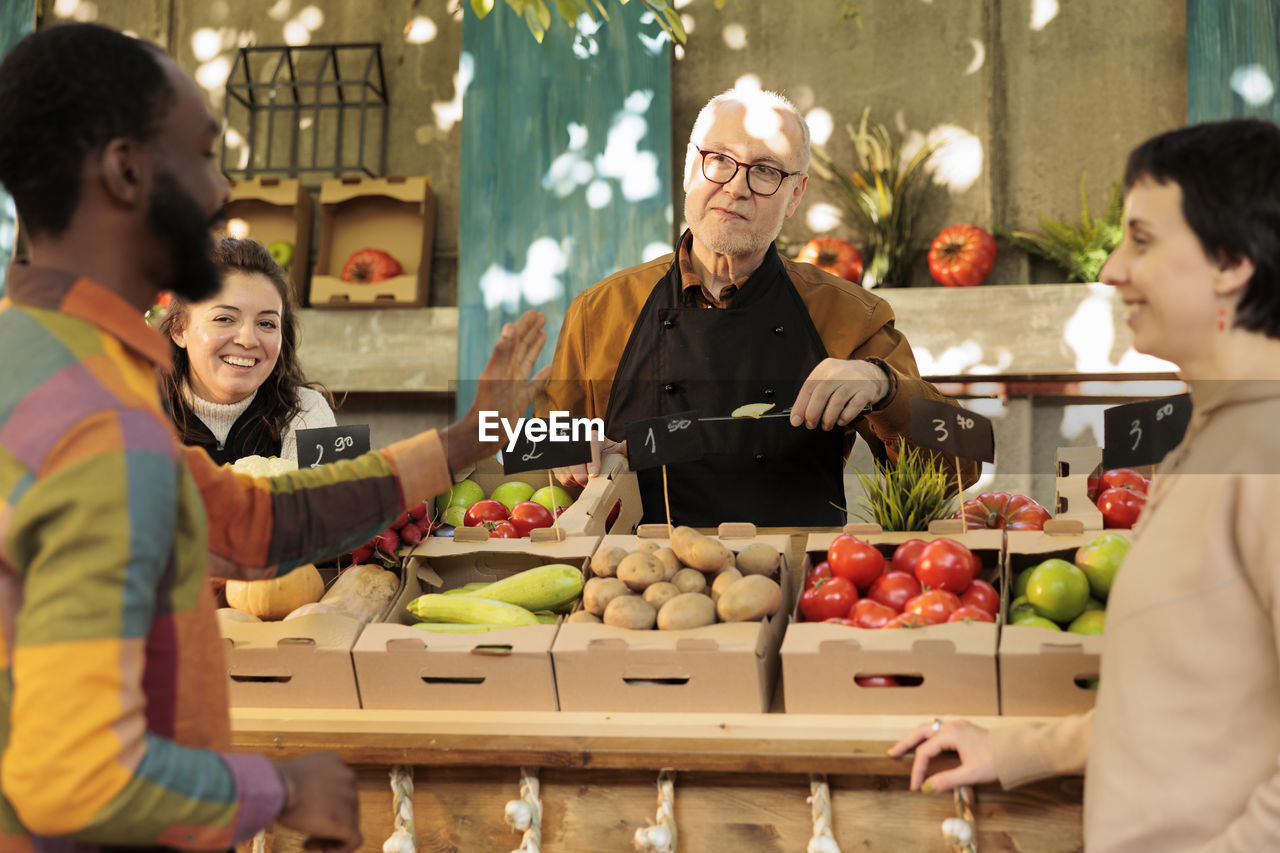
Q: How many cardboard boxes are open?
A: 9